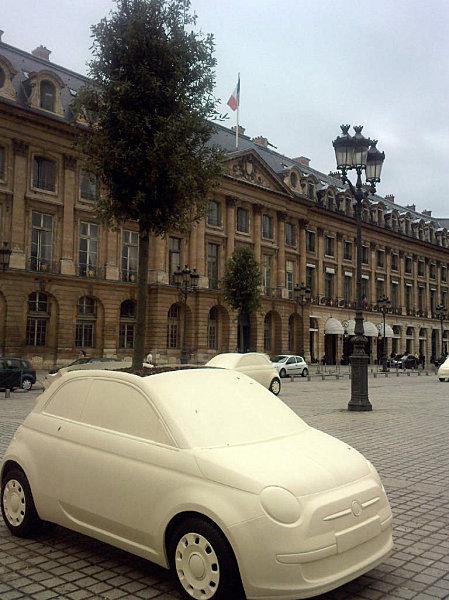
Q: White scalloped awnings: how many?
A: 4